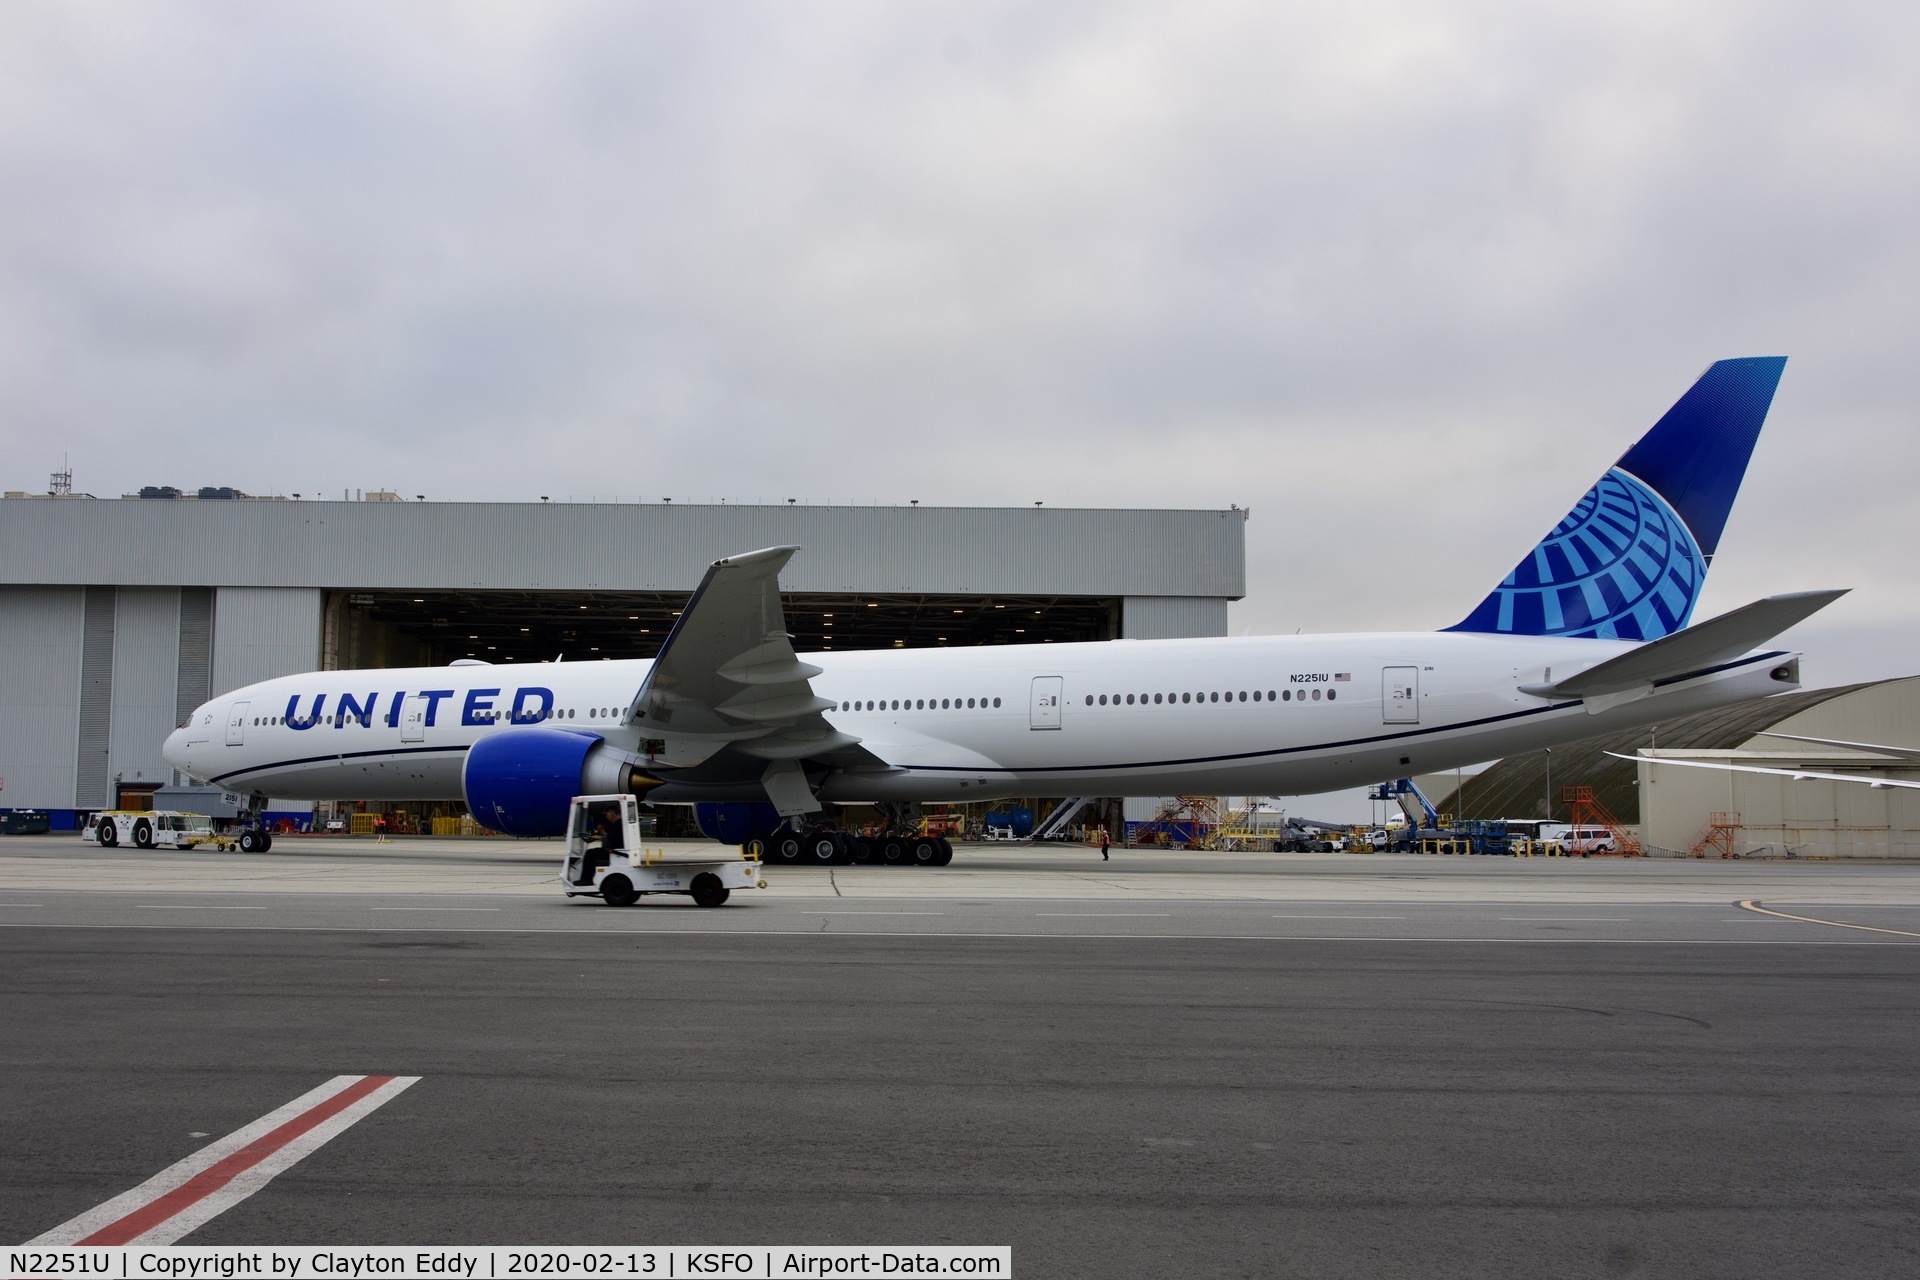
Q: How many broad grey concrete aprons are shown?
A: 1